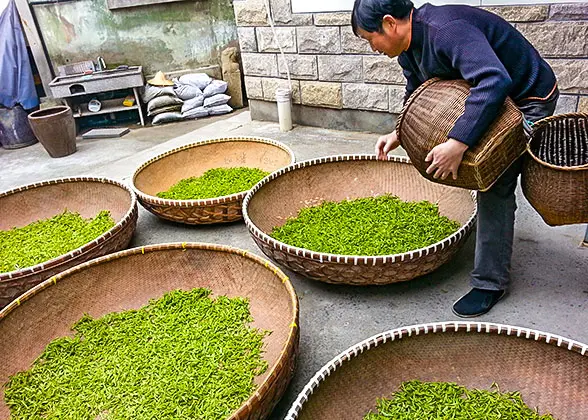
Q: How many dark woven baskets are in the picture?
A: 2